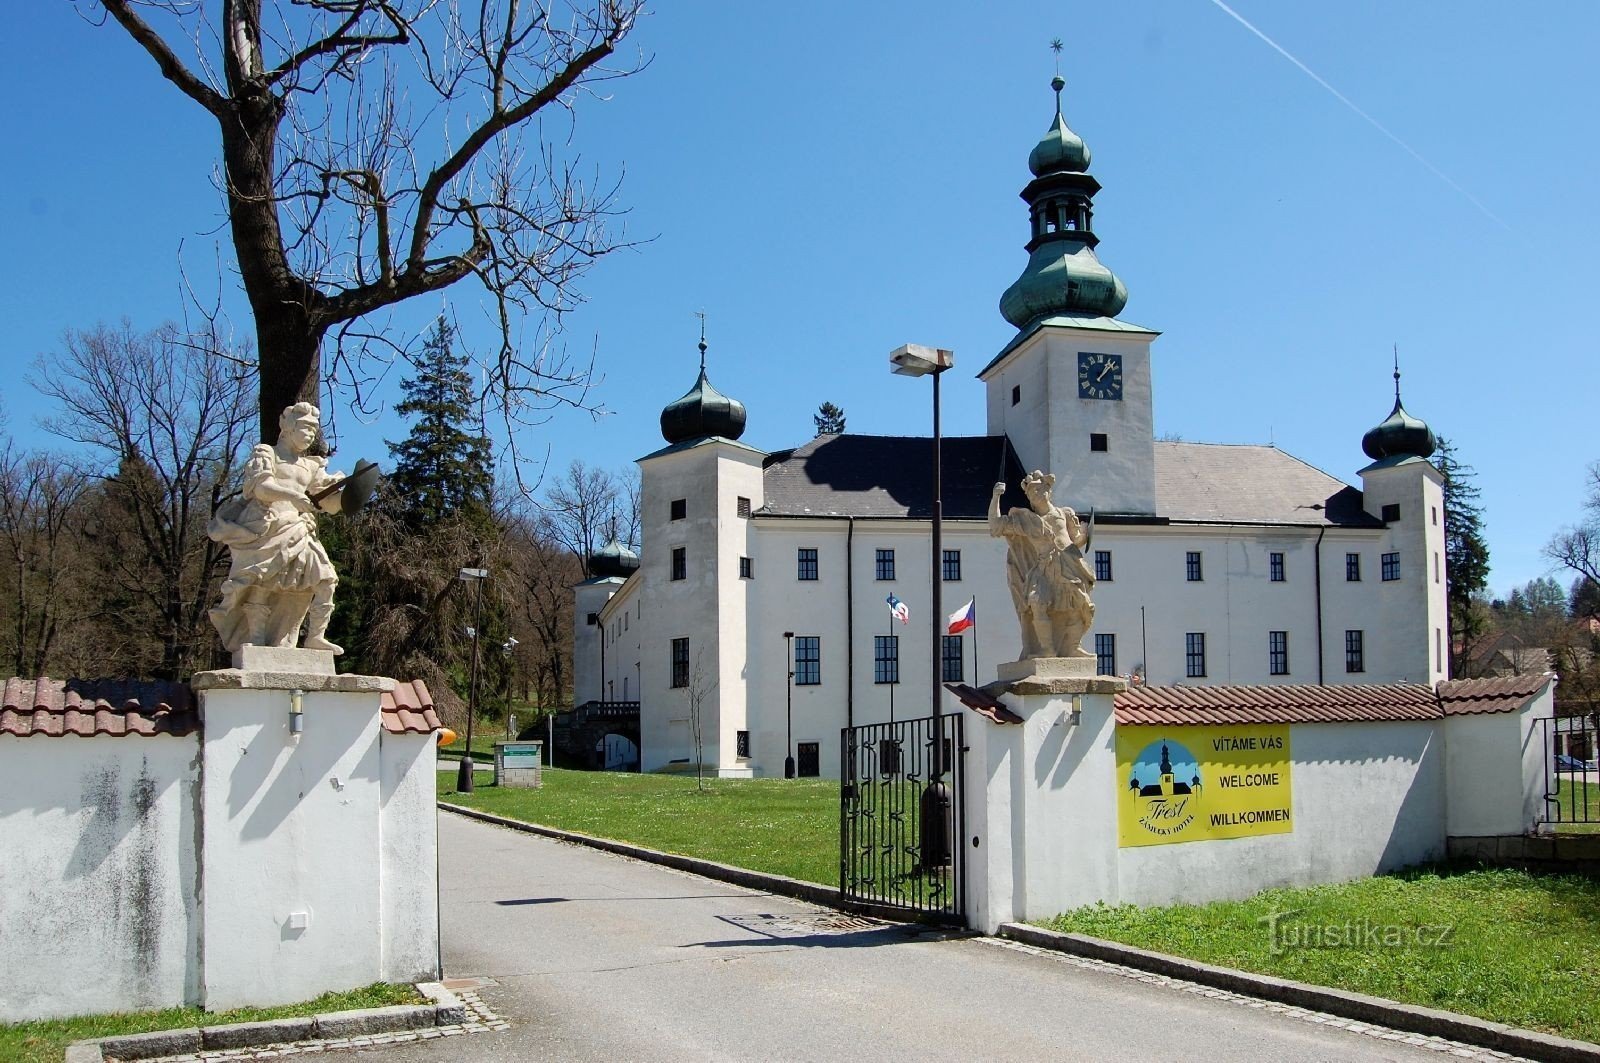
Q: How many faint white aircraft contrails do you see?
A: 1